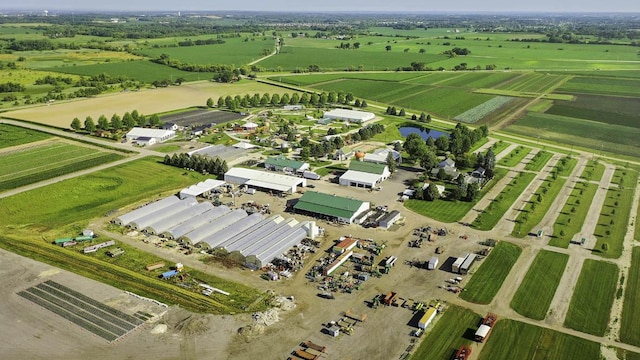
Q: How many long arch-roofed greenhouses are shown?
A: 9